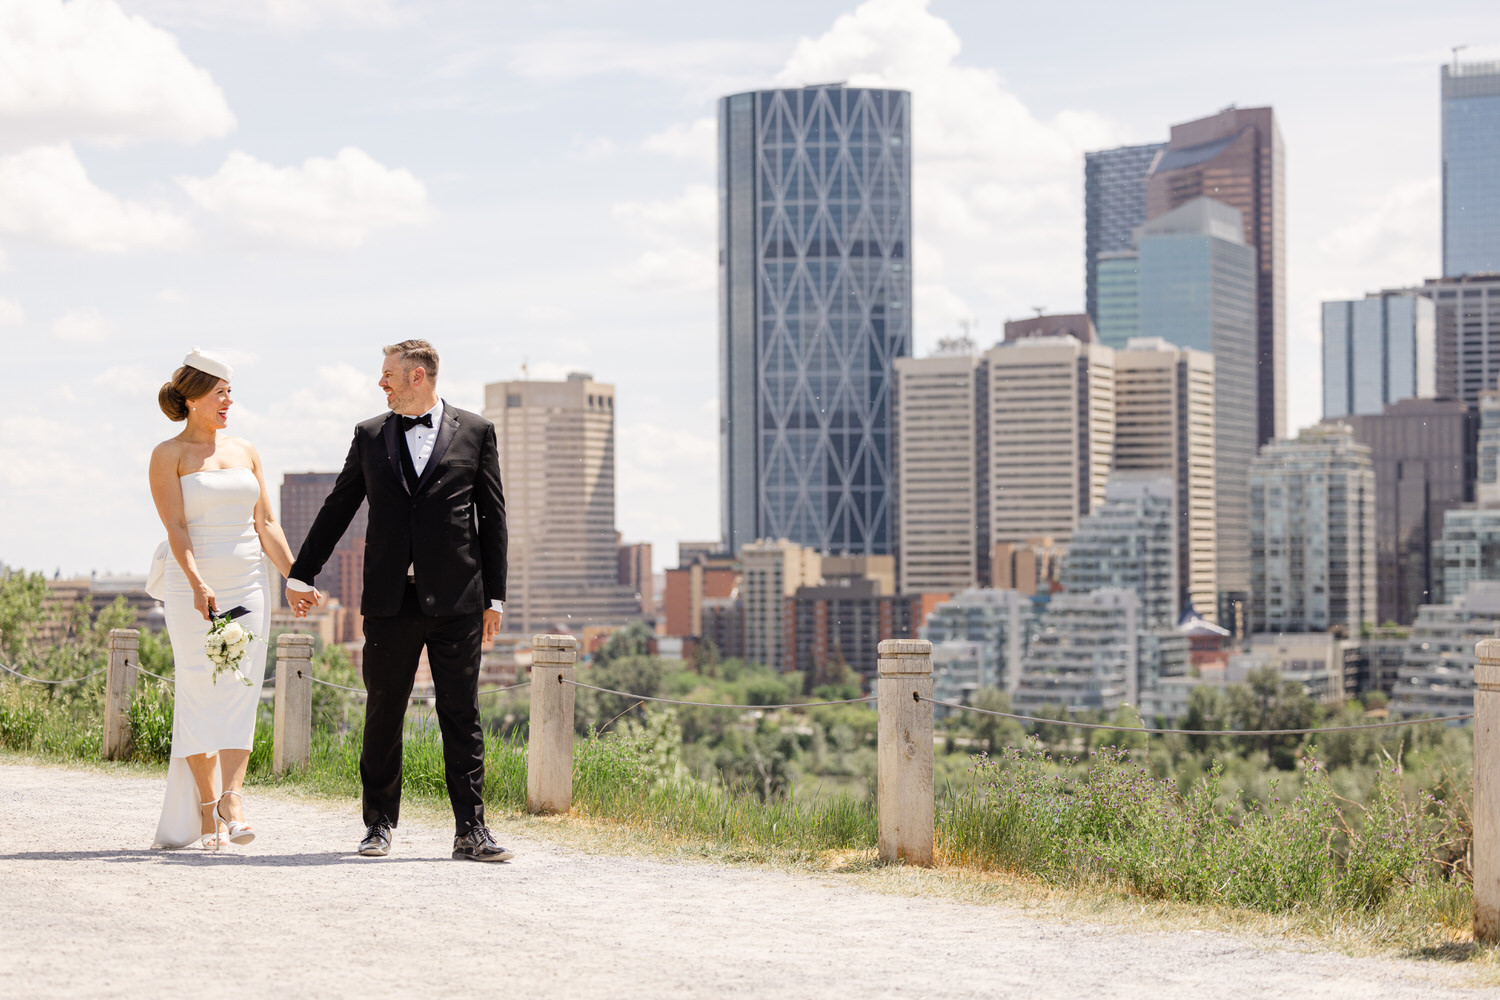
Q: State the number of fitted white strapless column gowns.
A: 1